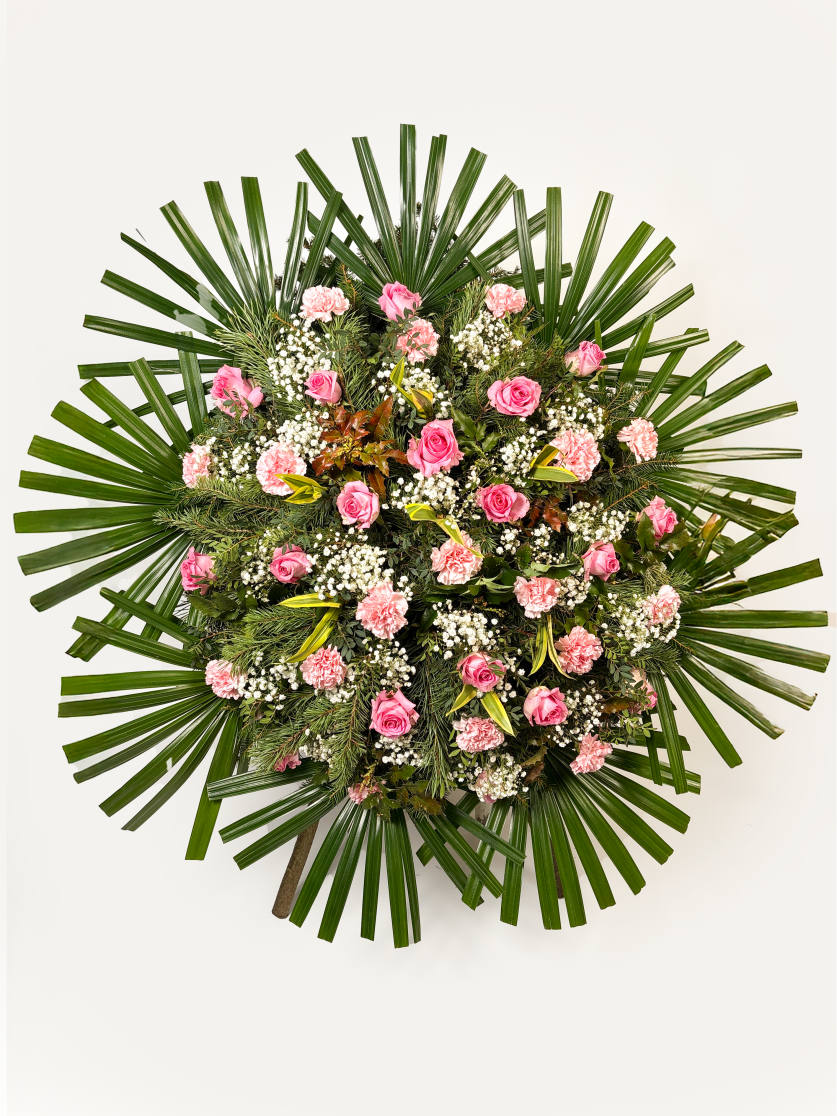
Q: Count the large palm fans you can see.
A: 9